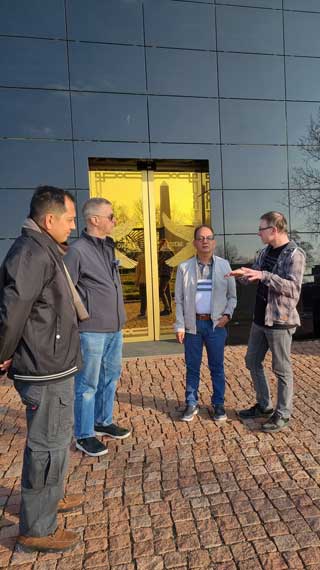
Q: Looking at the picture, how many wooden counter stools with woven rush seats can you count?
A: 0